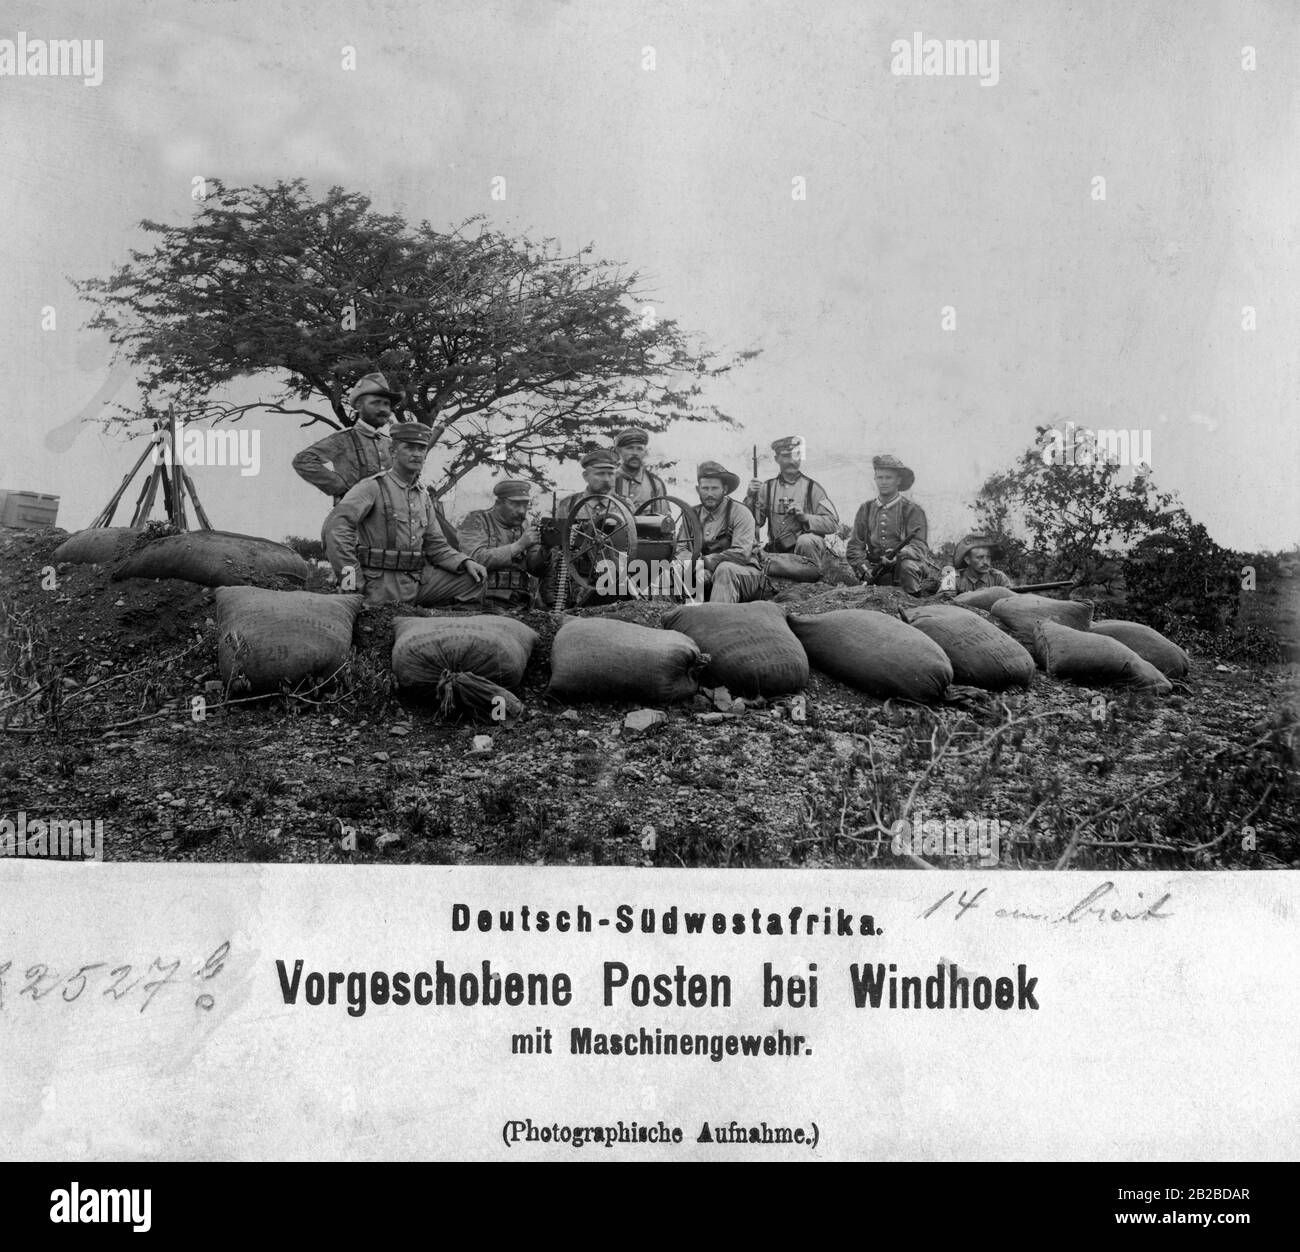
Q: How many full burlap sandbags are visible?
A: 12